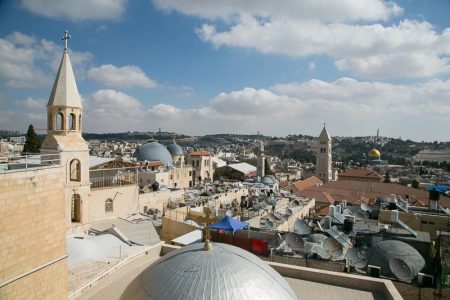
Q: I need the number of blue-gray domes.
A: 2